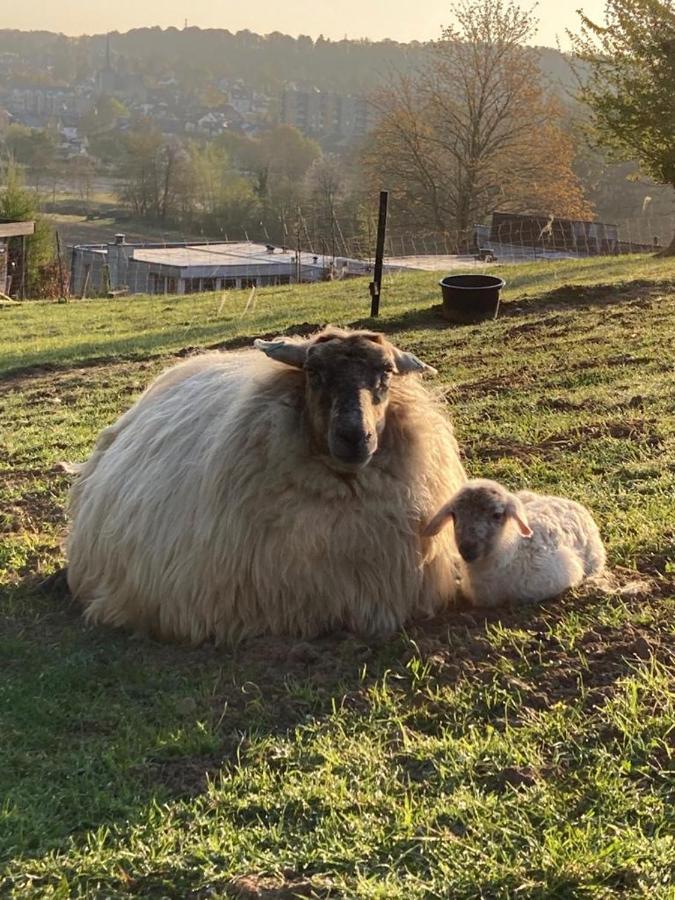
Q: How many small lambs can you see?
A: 1